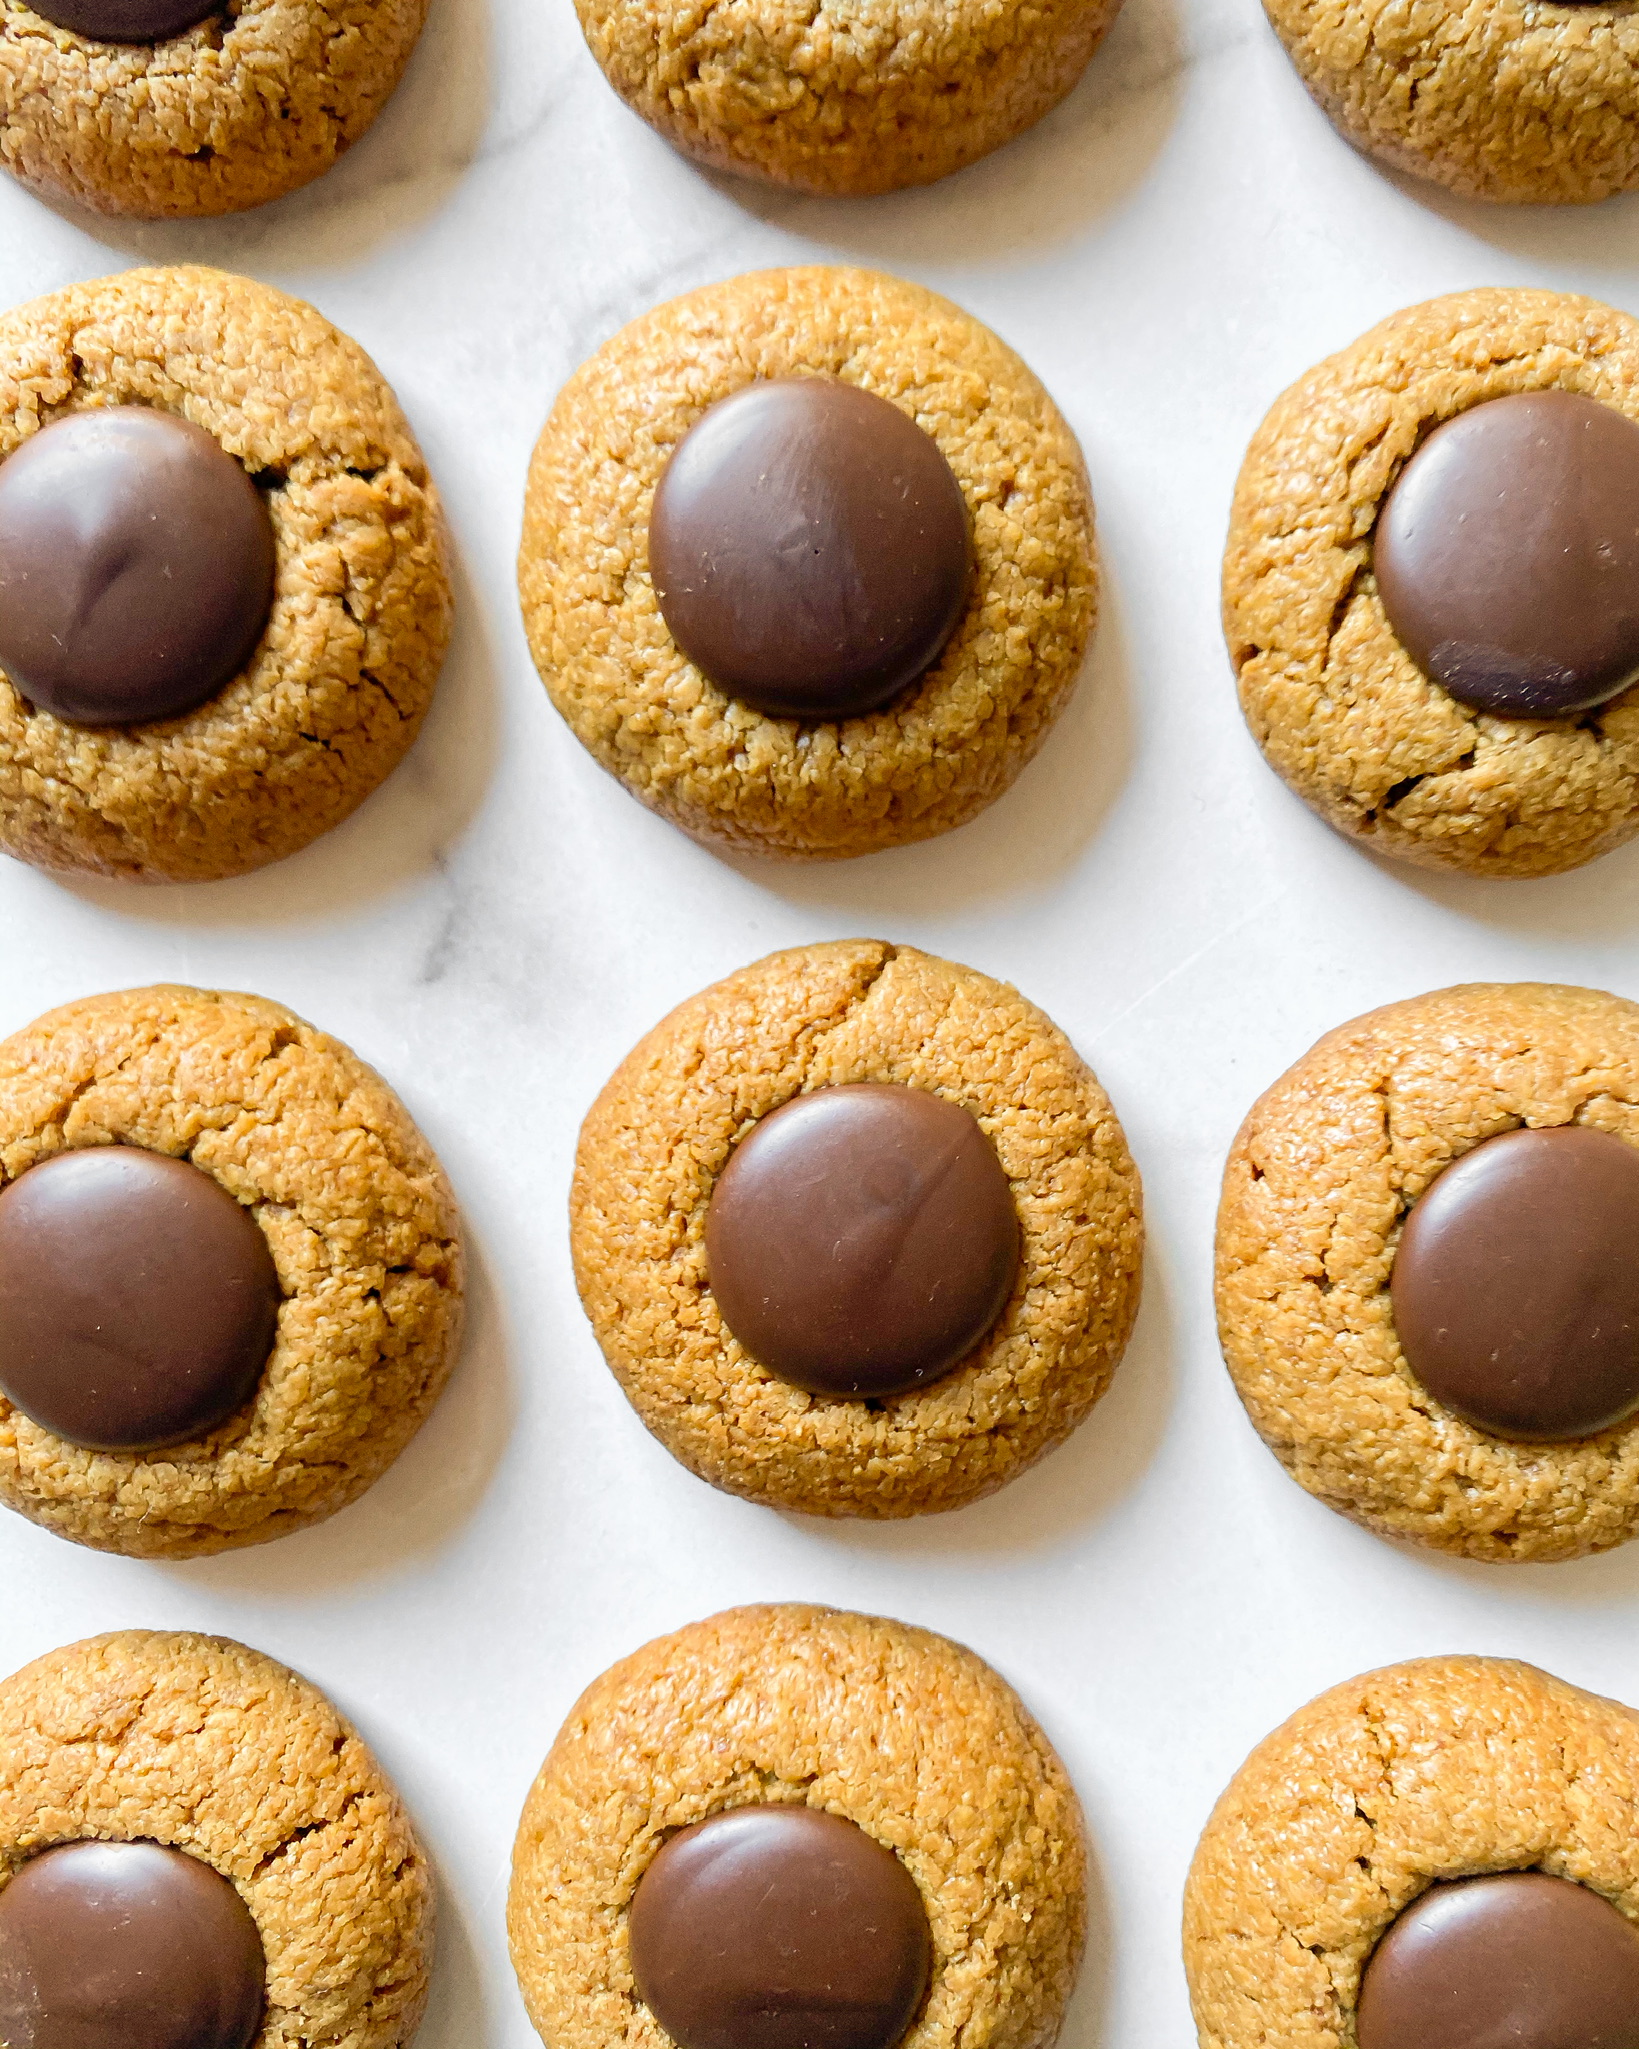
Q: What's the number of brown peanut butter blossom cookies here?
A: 12